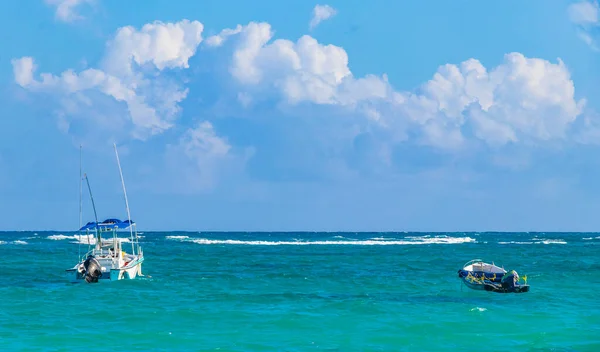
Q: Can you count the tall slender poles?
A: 3